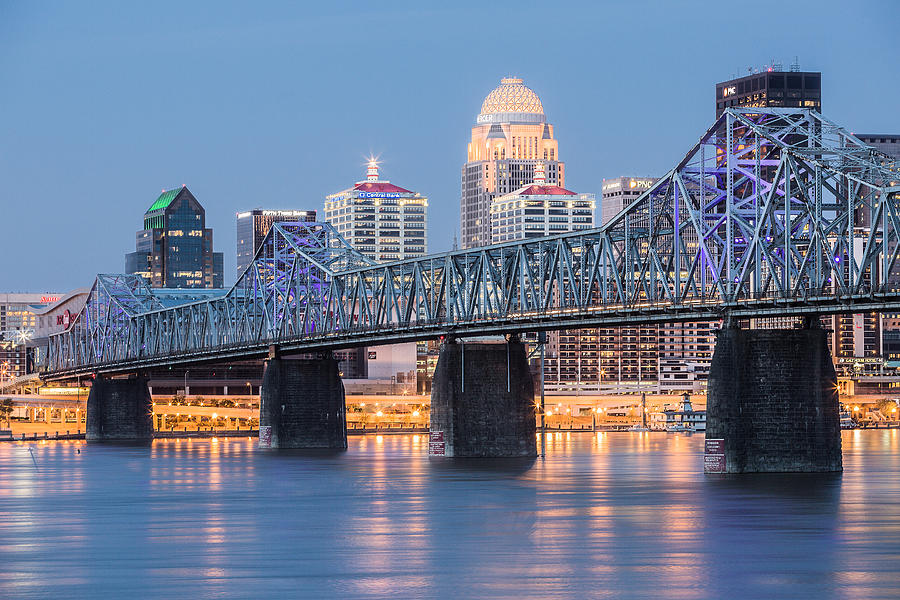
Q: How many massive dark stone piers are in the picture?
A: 4